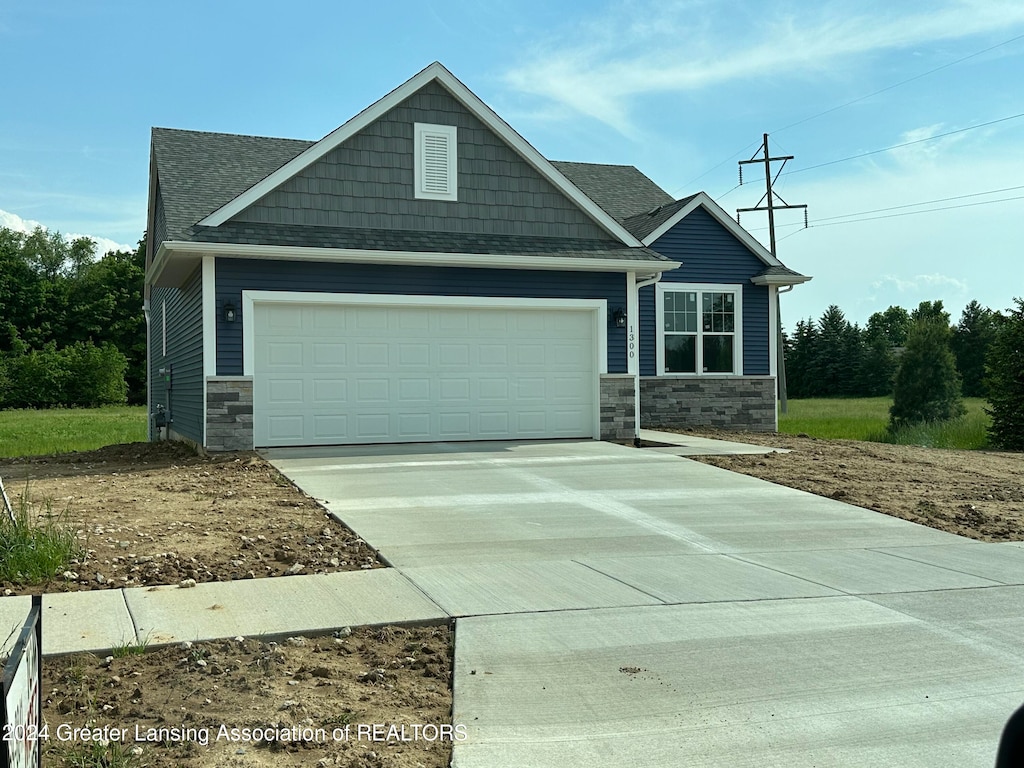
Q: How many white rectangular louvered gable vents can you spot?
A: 1